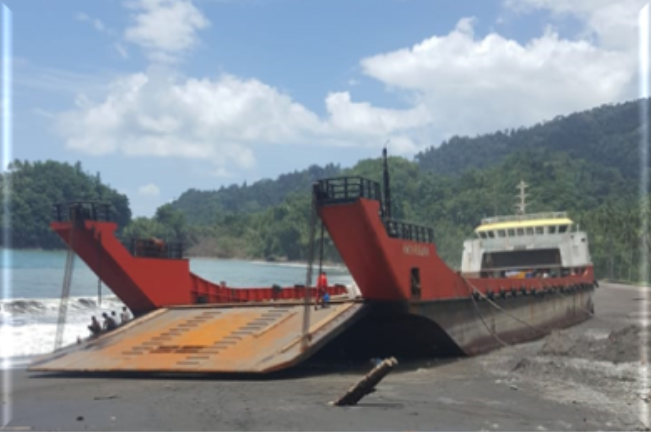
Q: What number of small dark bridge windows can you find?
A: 9